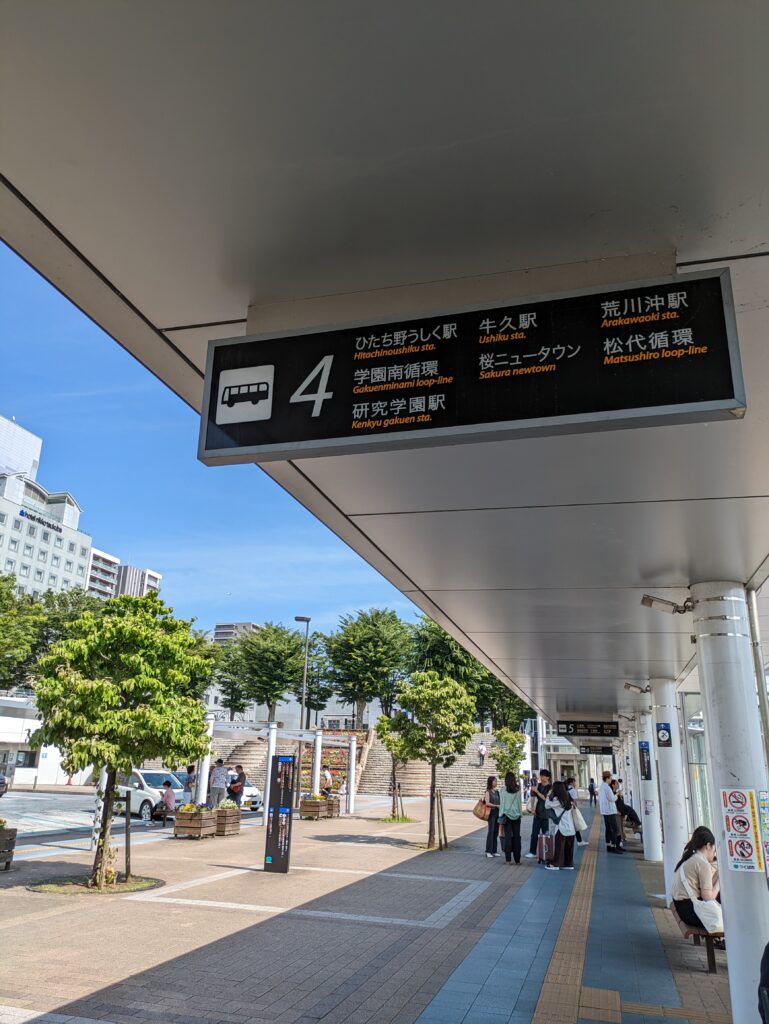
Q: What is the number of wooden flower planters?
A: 5